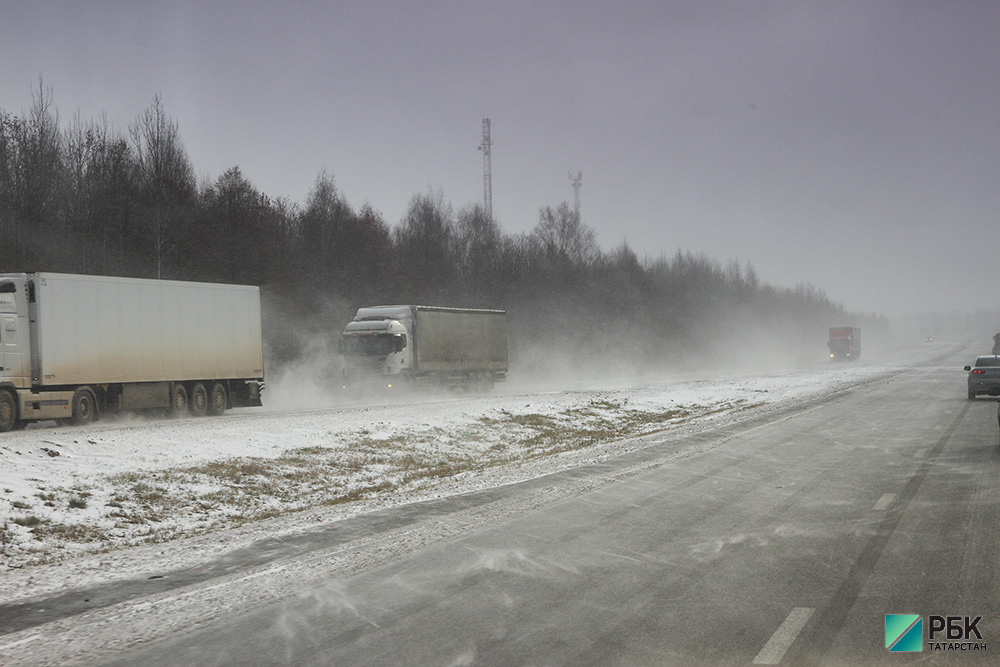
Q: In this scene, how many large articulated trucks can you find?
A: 3